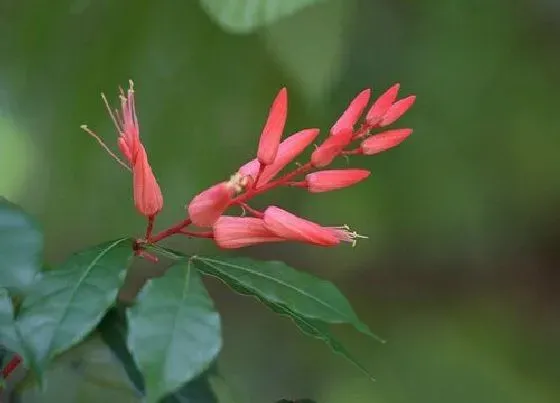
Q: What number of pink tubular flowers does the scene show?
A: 12